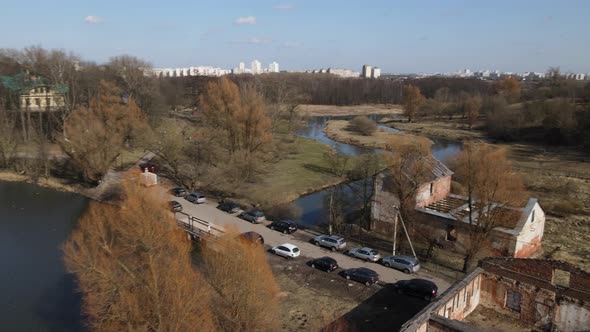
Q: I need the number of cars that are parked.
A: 14